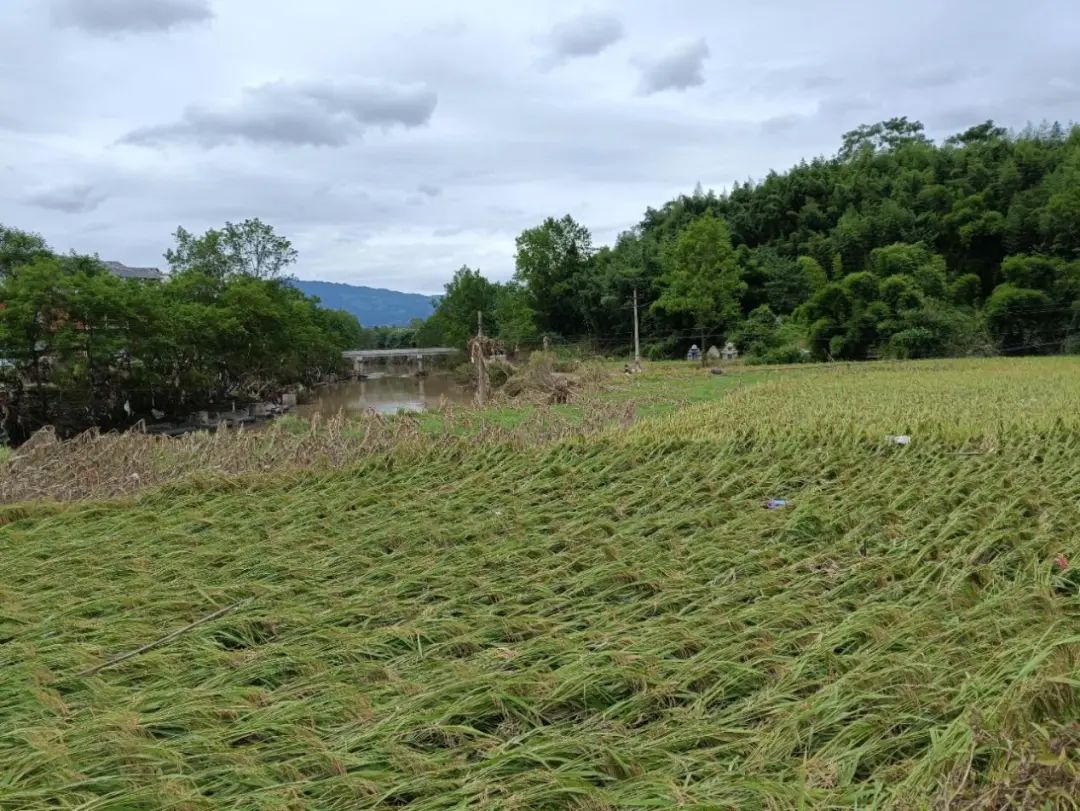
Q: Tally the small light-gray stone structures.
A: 3